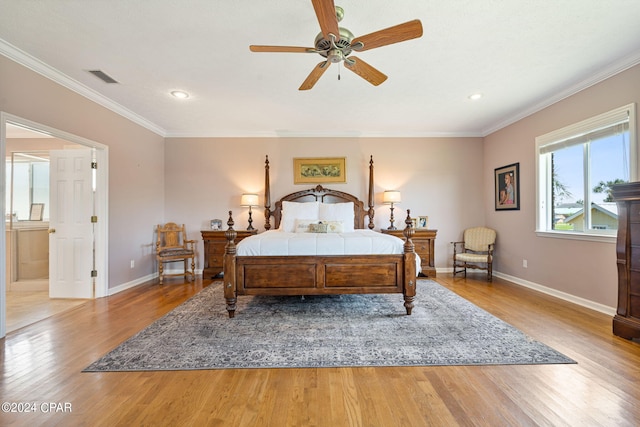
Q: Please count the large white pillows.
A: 2